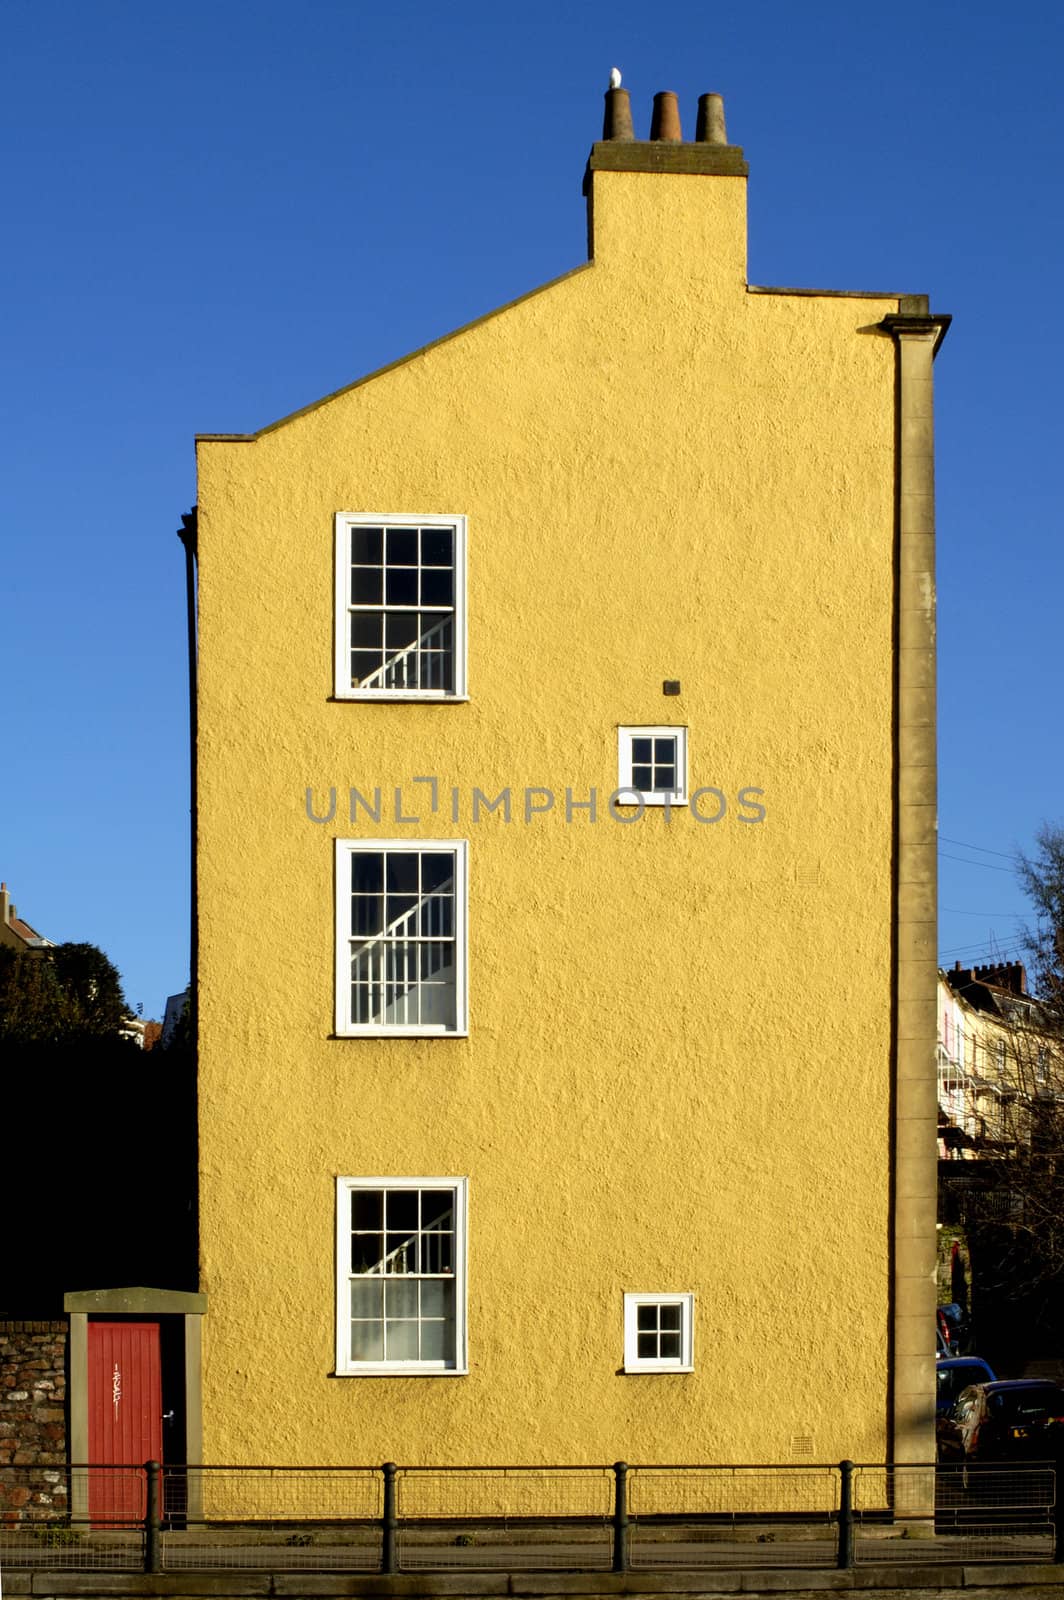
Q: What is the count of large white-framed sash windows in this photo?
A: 3